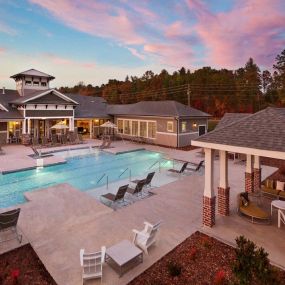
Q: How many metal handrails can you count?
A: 4